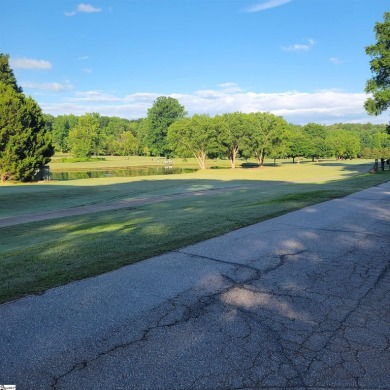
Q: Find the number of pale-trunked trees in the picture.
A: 3